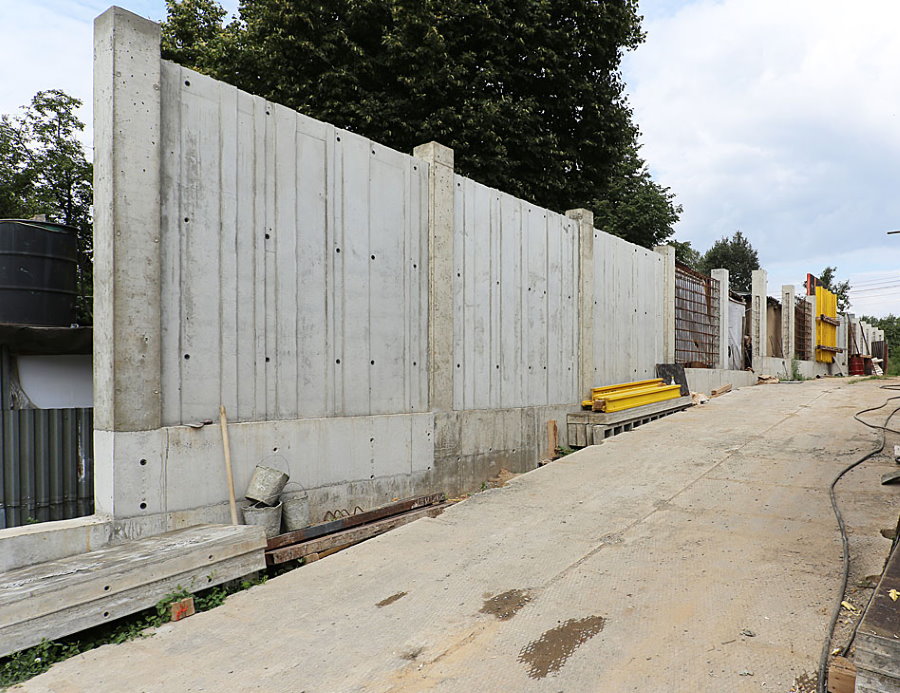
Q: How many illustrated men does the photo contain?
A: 0